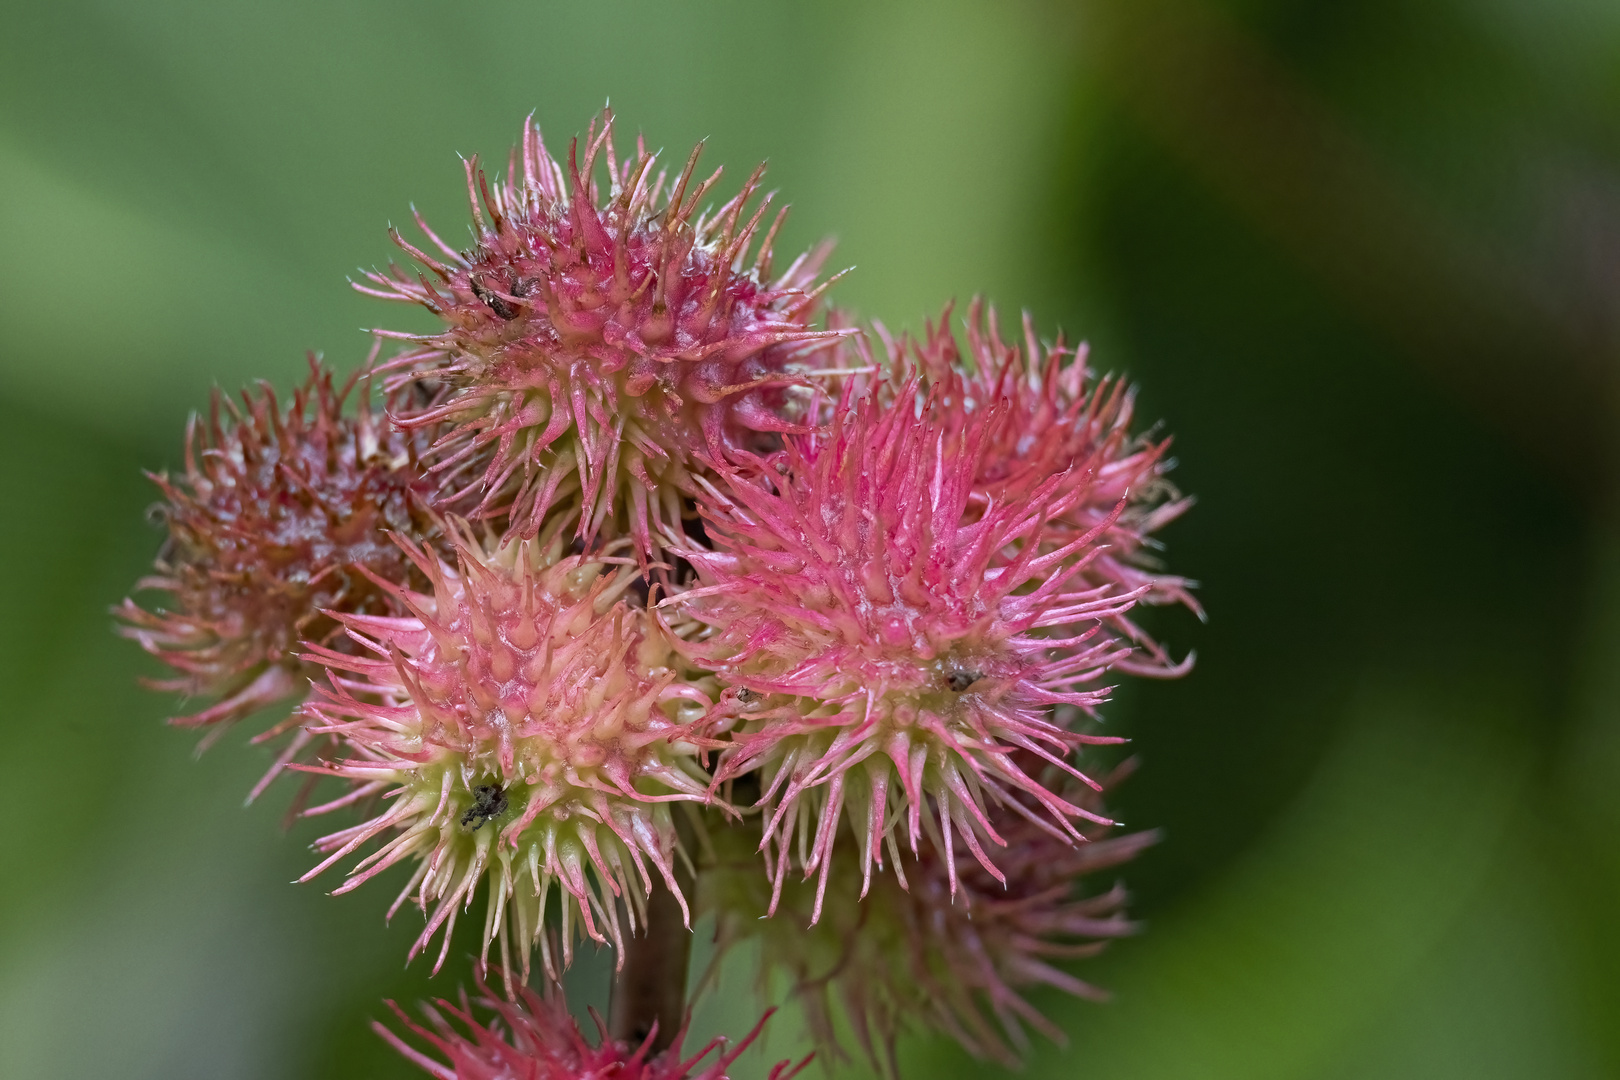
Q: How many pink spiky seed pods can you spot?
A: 7